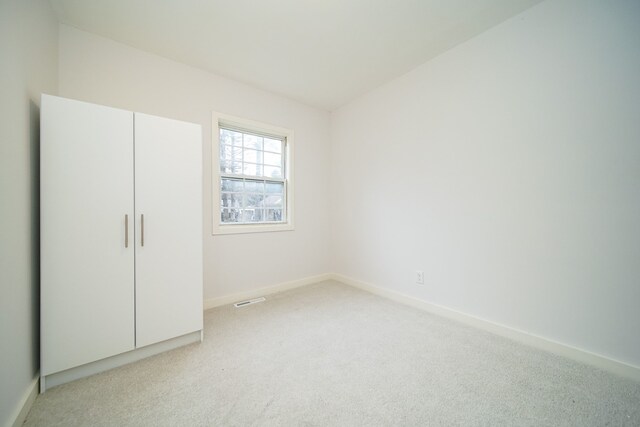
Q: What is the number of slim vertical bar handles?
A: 2